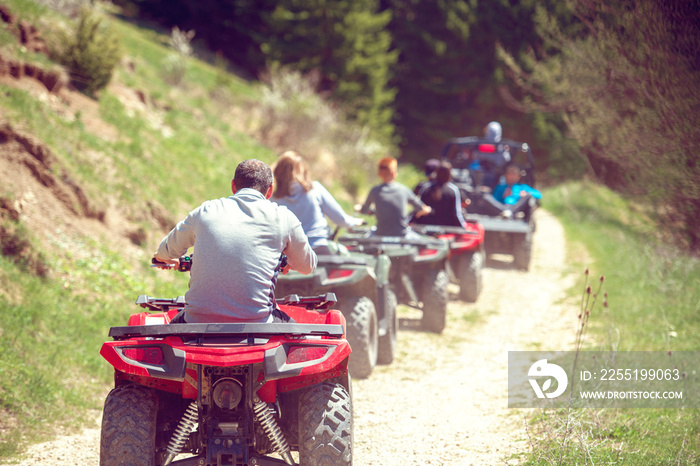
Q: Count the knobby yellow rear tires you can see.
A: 0